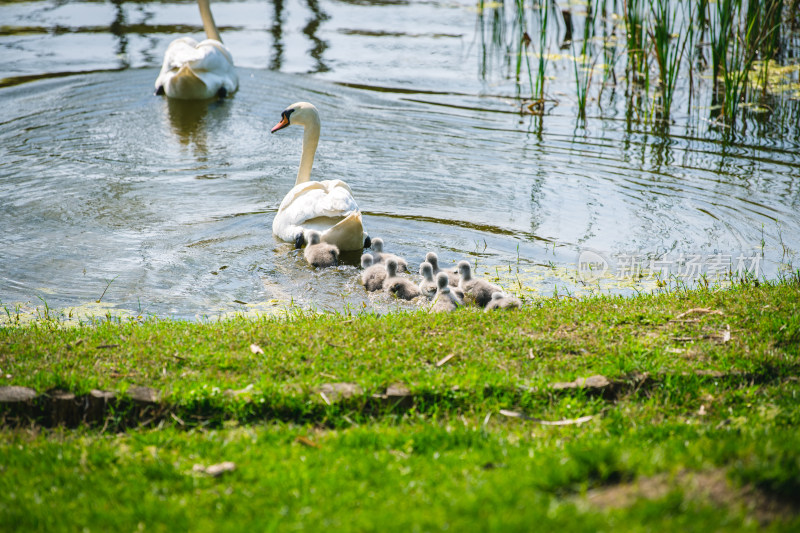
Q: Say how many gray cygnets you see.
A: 9